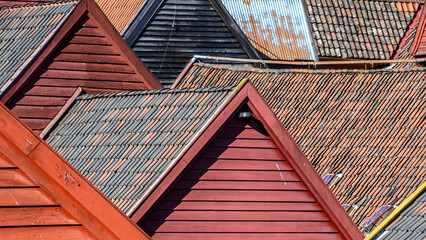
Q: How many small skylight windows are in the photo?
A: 3